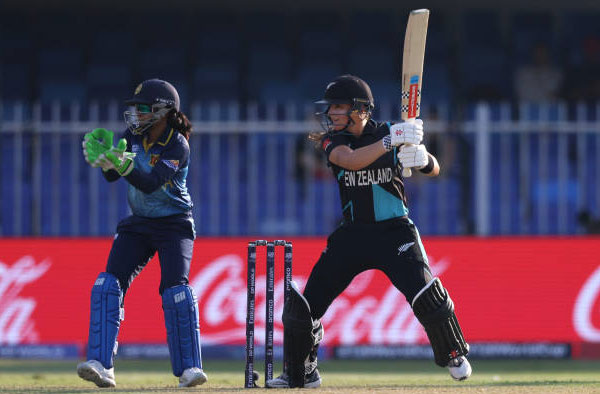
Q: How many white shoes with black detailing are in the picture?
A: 2